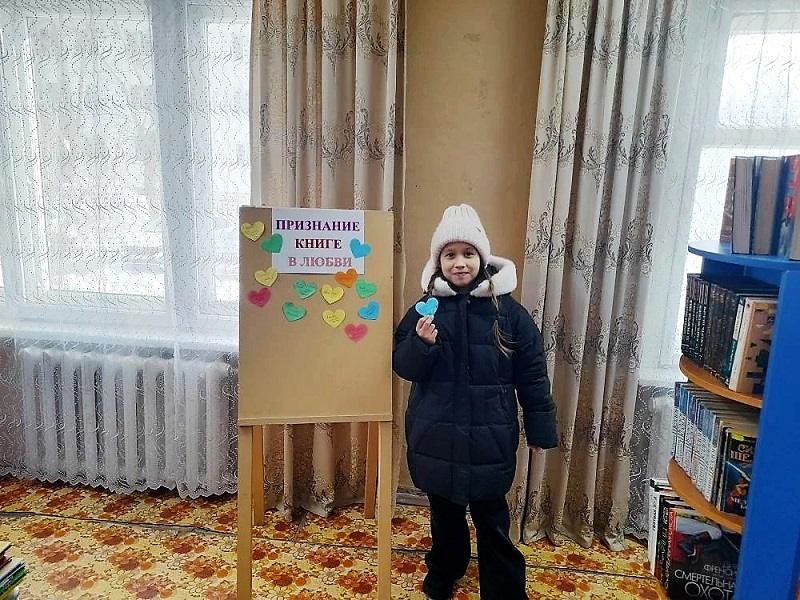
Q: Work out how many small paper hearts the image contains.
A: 14